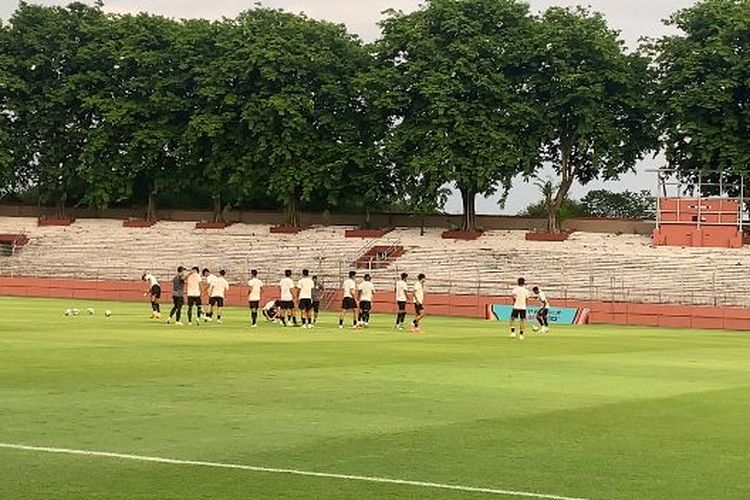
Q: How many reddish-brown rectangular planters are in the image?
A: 7